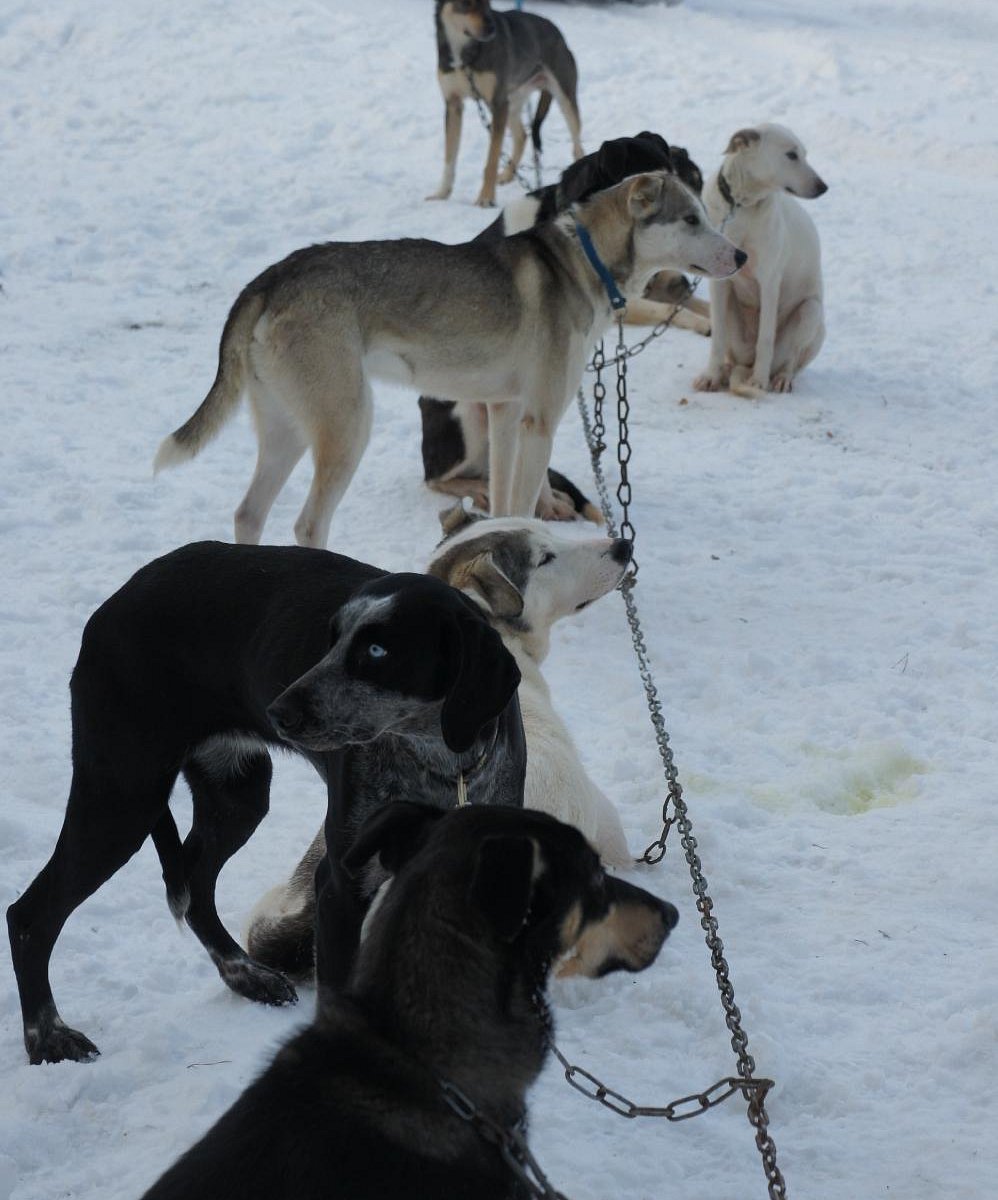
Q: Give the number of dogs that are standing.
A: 3